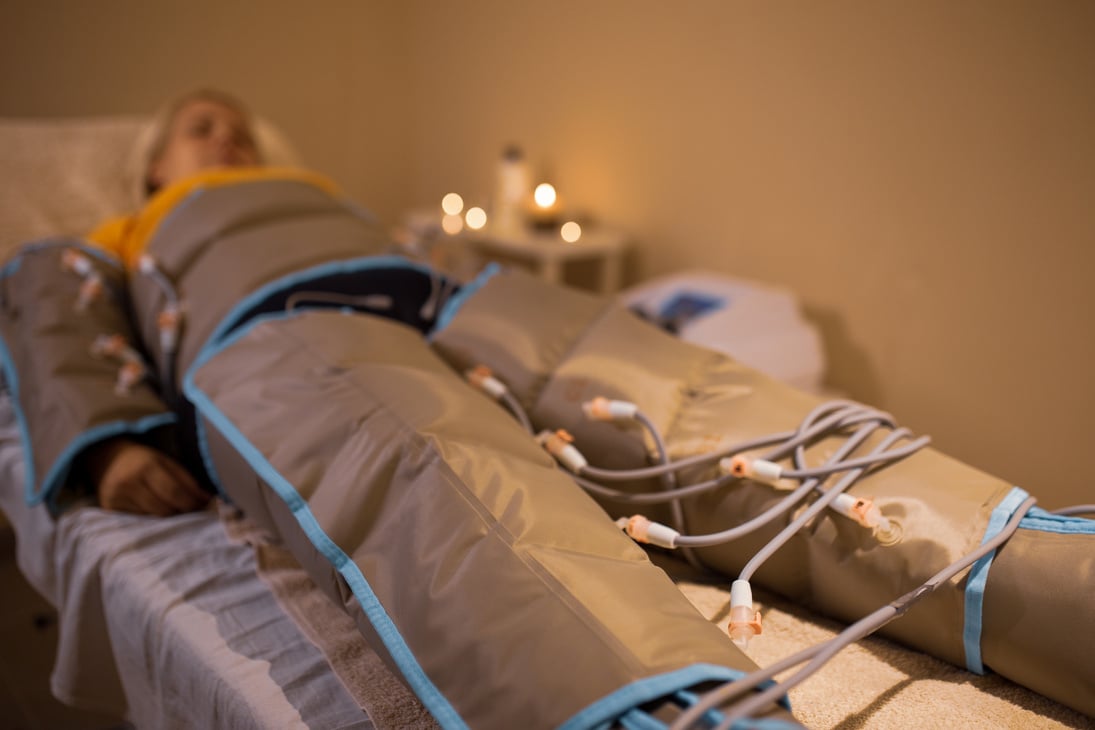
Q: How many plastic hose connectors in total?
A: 13